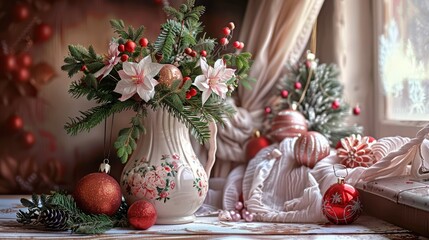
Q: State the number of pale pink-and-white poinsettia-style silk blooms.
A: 3